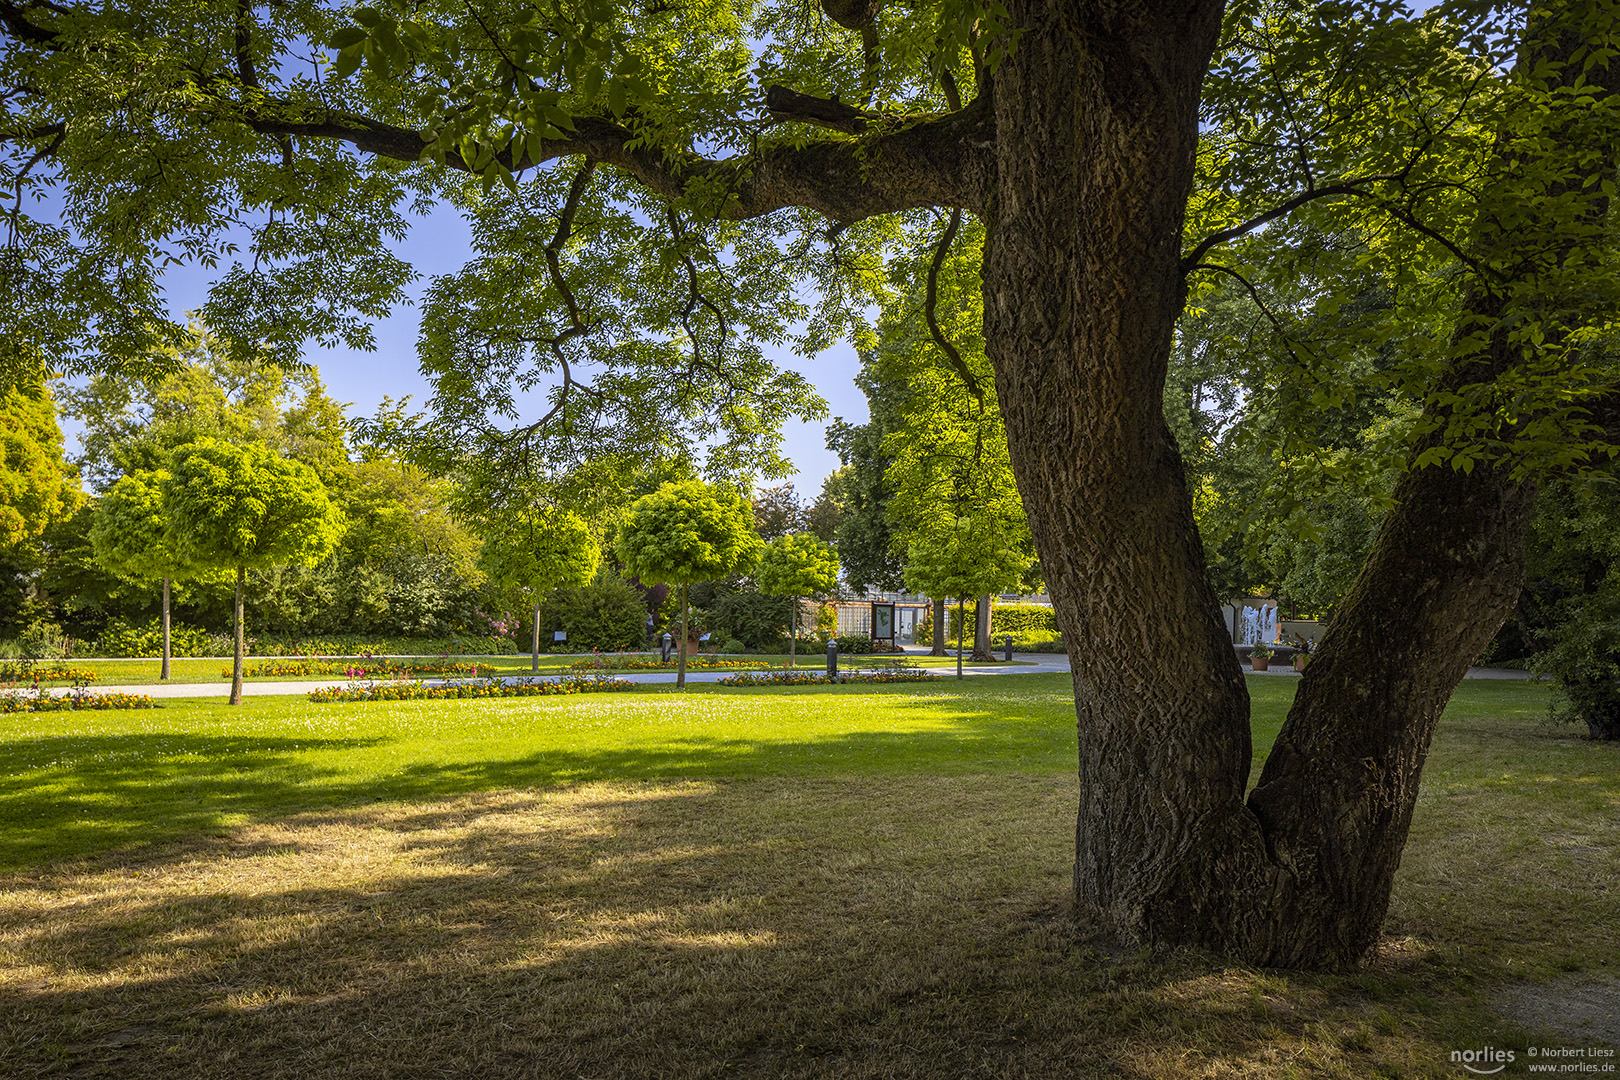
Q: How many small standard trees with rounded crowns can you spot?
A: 6